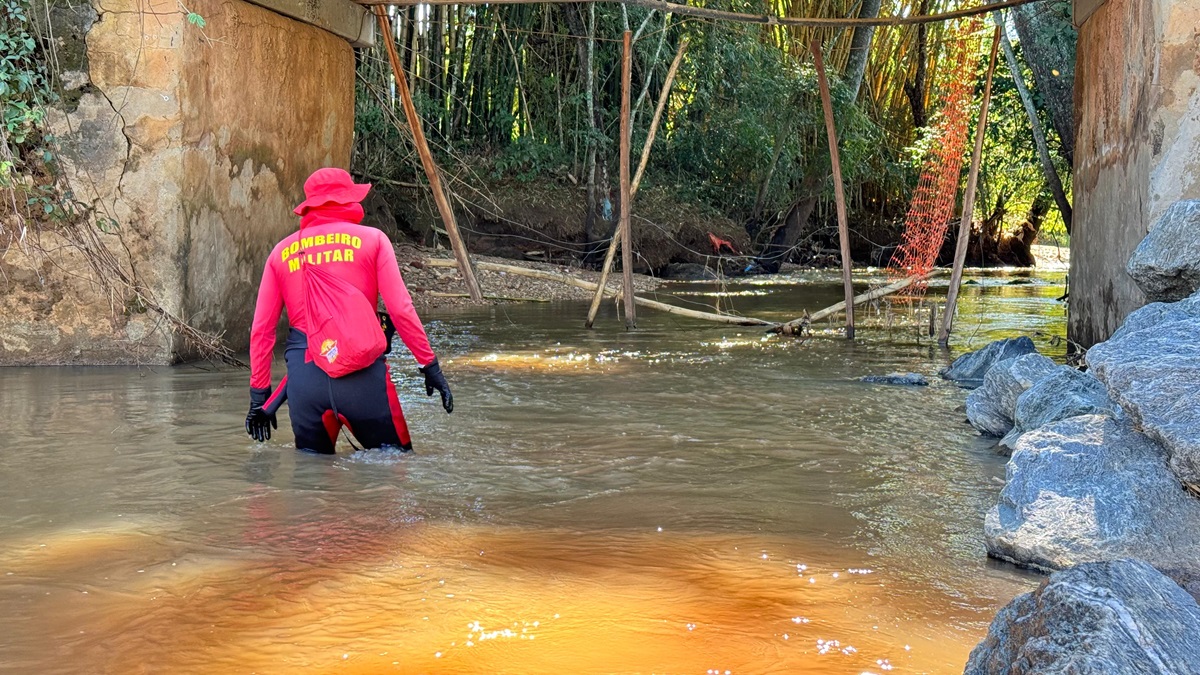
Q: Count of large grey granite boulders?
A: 7